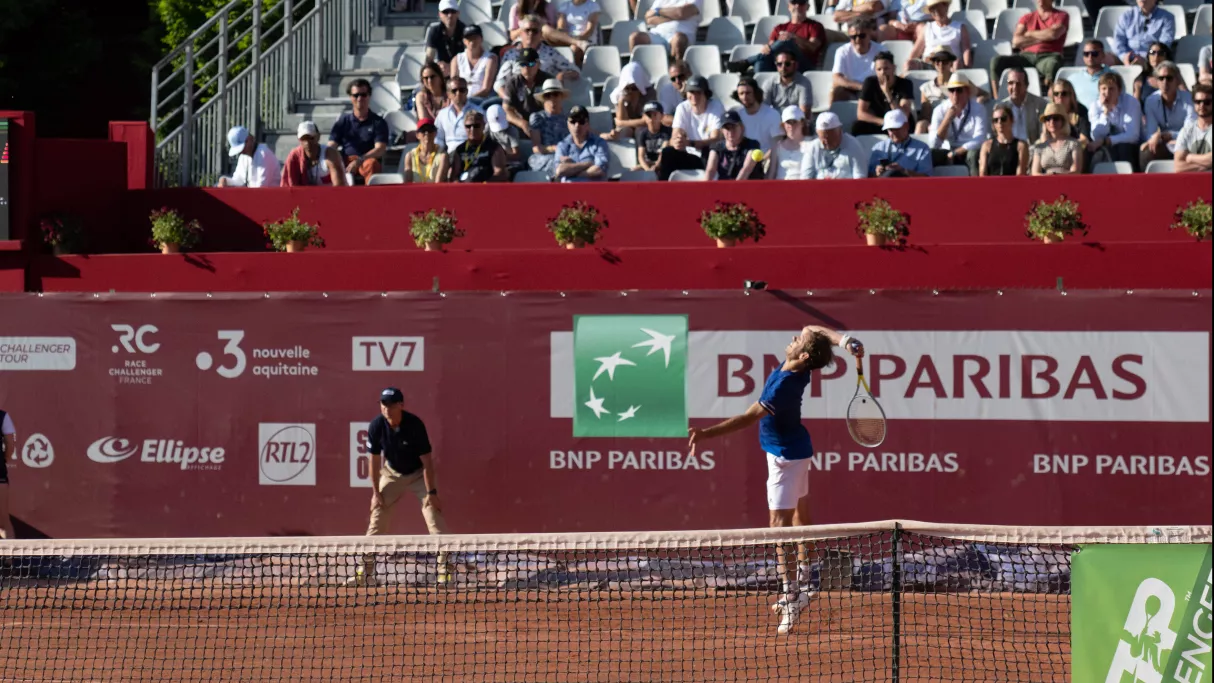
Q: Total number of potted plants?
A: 9